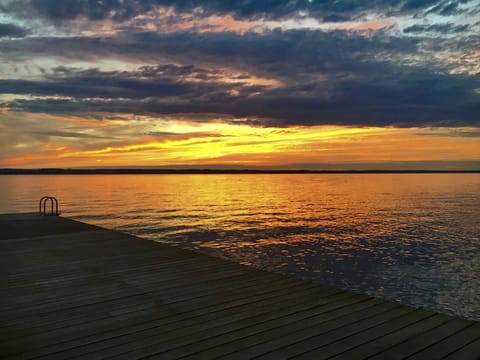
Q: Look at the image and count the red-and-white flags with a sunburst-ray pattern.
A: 0